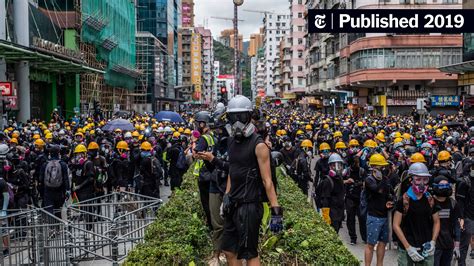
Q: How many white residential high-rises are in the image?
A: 1